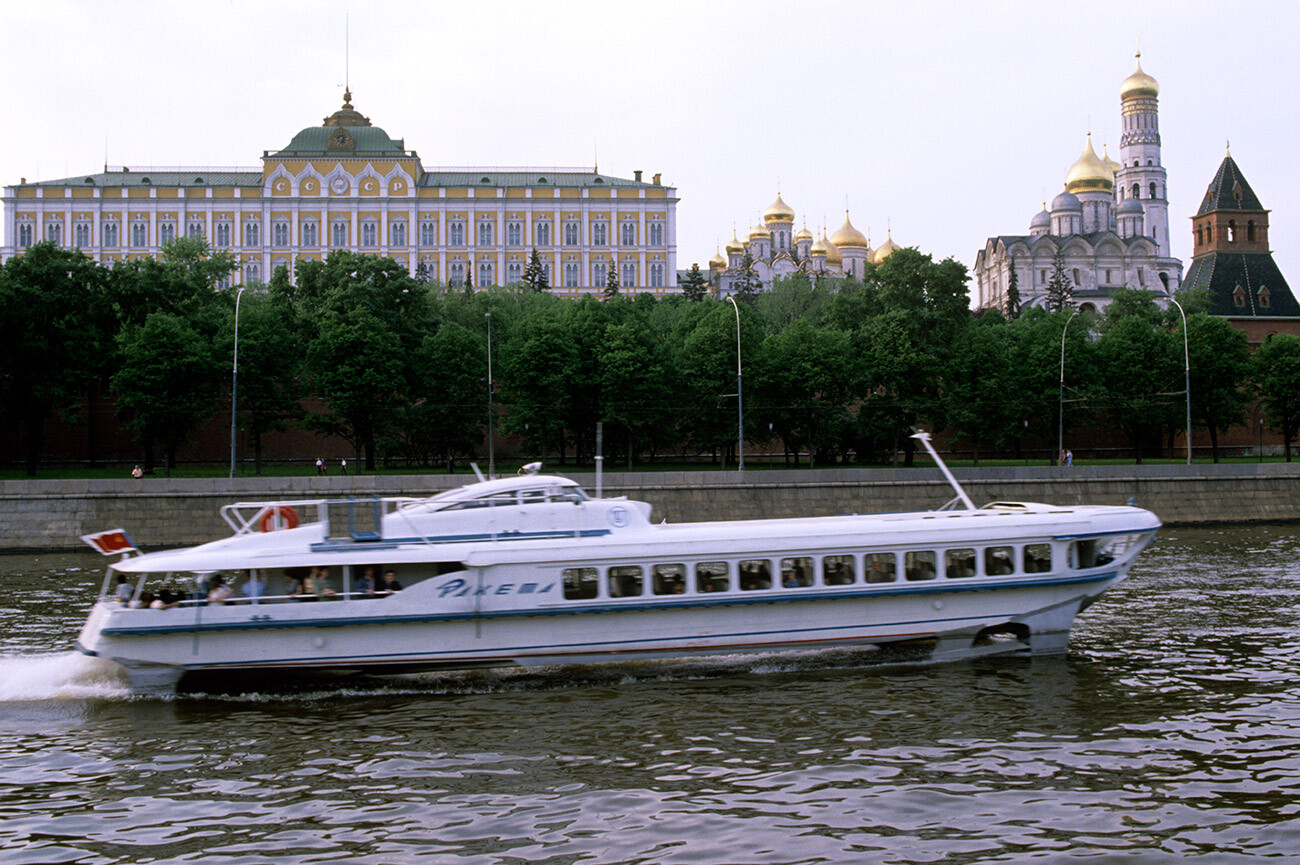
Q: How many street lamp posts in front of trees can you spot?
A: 5